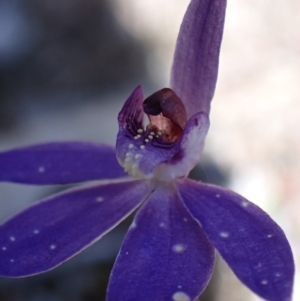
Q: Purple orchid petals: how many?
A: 5